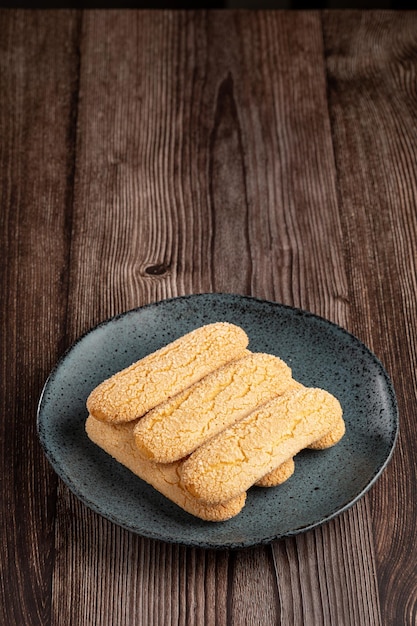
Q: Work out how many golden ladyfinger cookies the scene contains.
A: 6